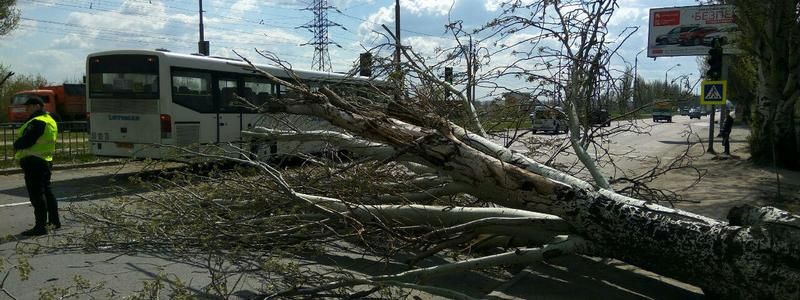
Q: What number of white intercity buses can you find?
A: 1